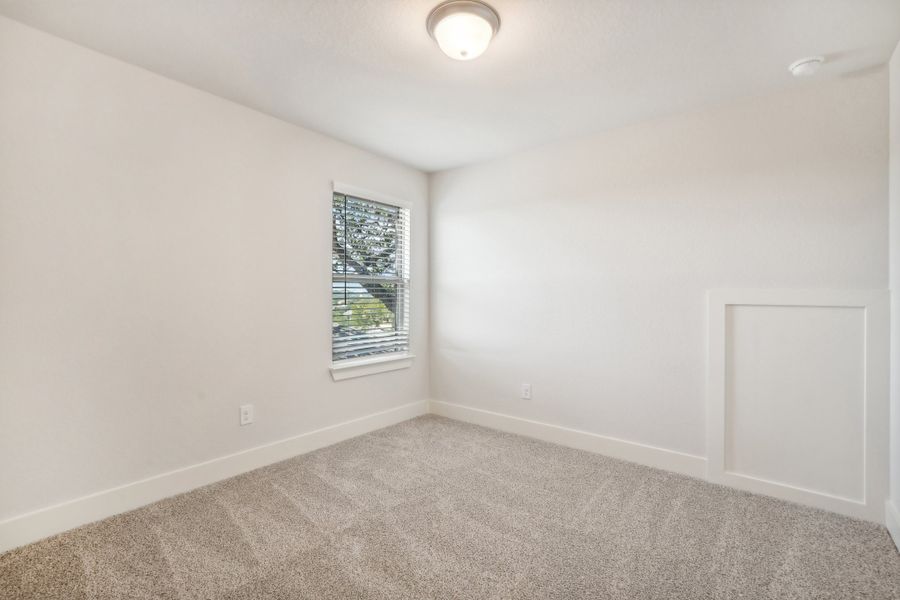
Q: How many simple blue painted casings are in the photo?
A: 0